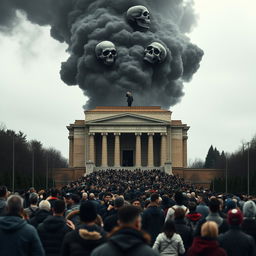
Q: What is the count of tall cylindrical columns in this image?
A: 6